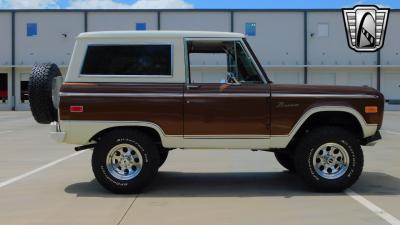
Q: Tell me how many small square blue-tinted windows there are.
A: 3